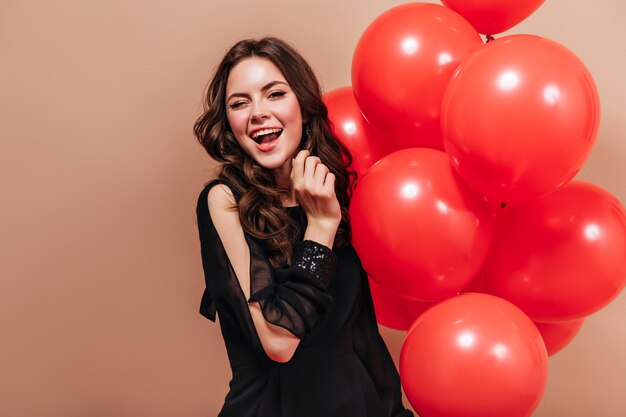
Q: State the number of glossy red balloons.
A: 9